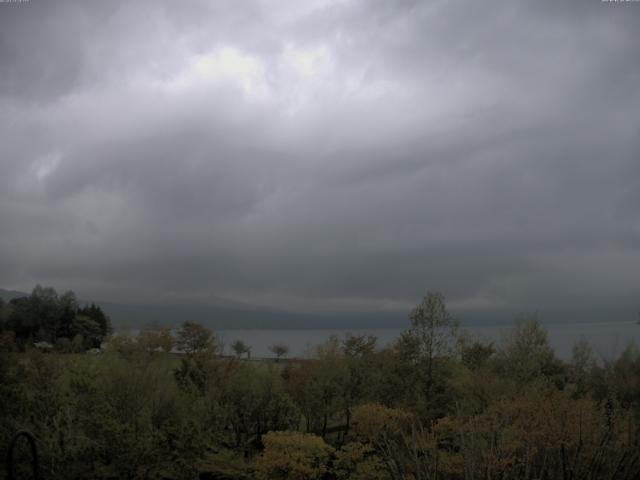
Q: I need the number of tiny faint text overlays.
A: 2